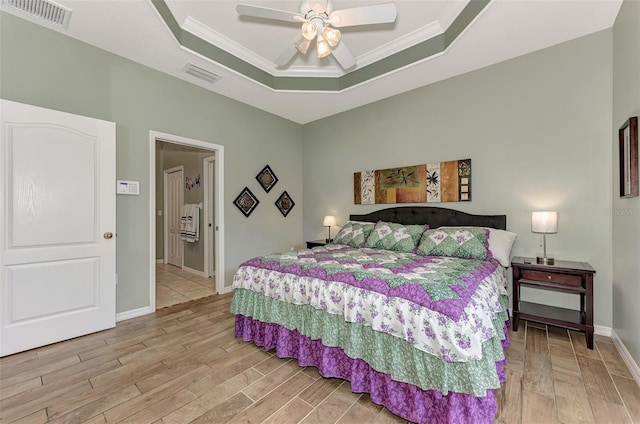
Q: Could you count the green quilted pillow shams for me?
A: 3